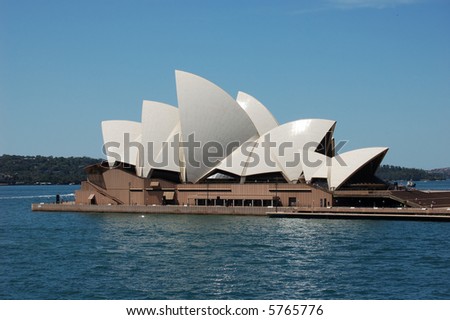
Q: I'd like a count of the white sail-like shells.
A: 6